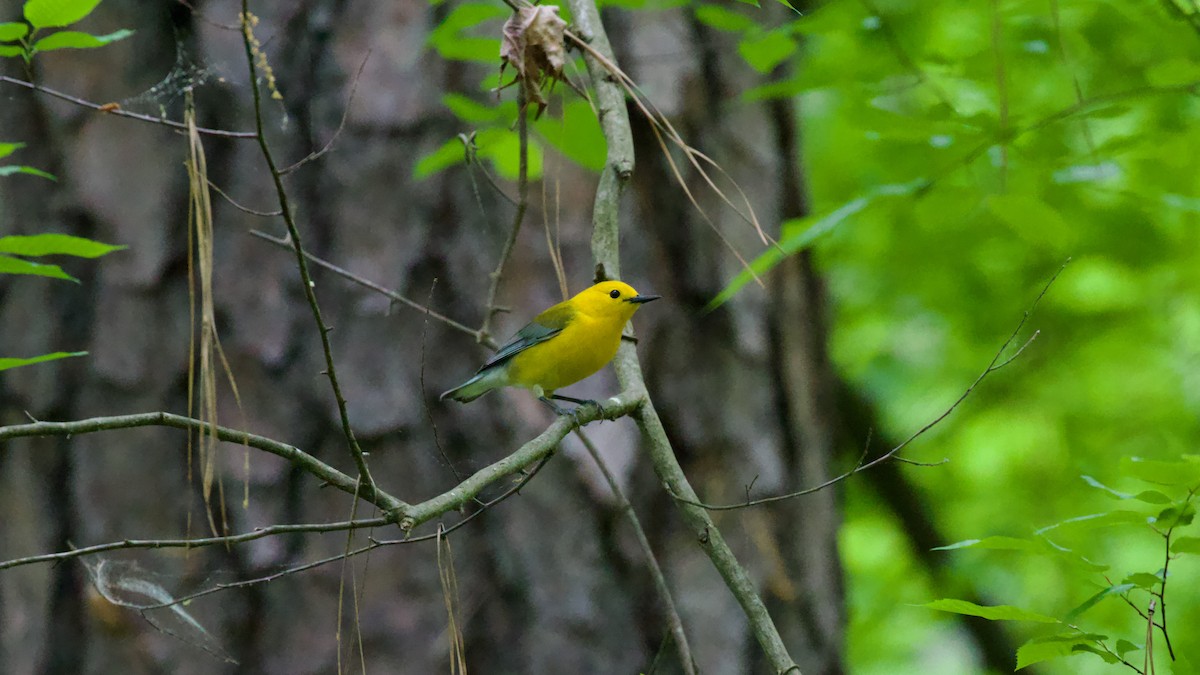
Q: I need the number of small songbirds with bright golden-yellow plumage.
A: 1